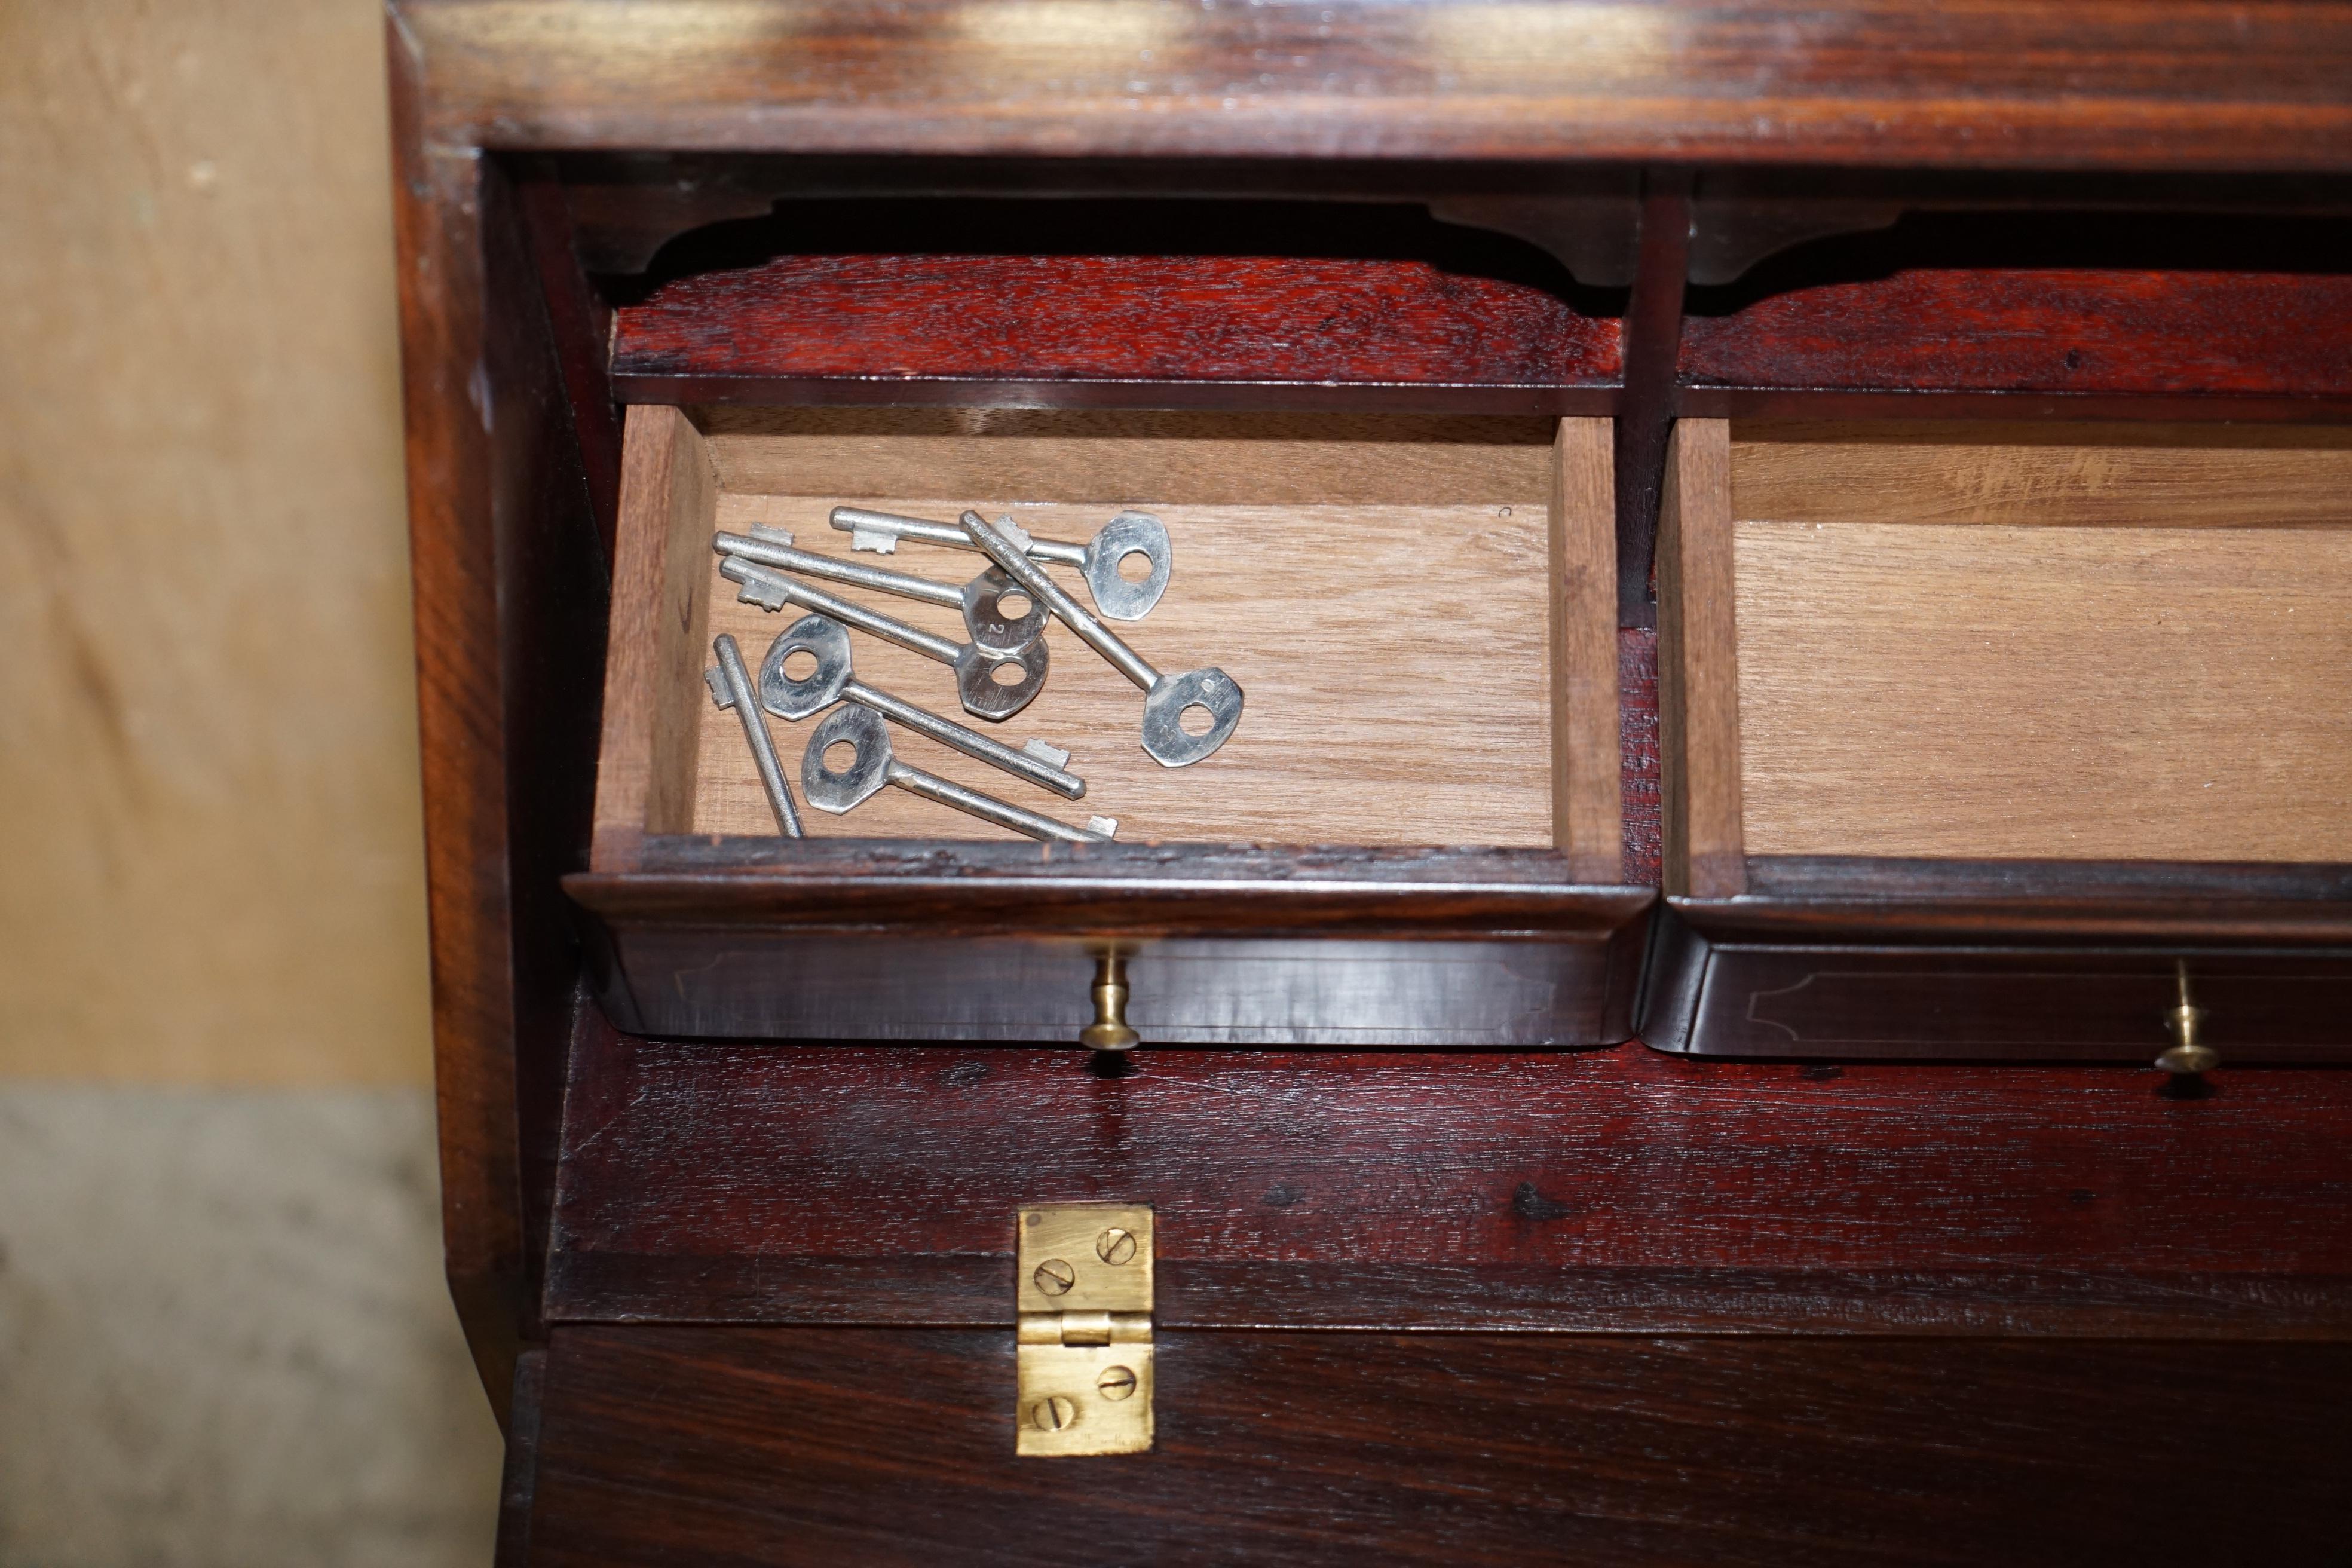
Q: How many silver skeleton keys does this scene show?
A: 7